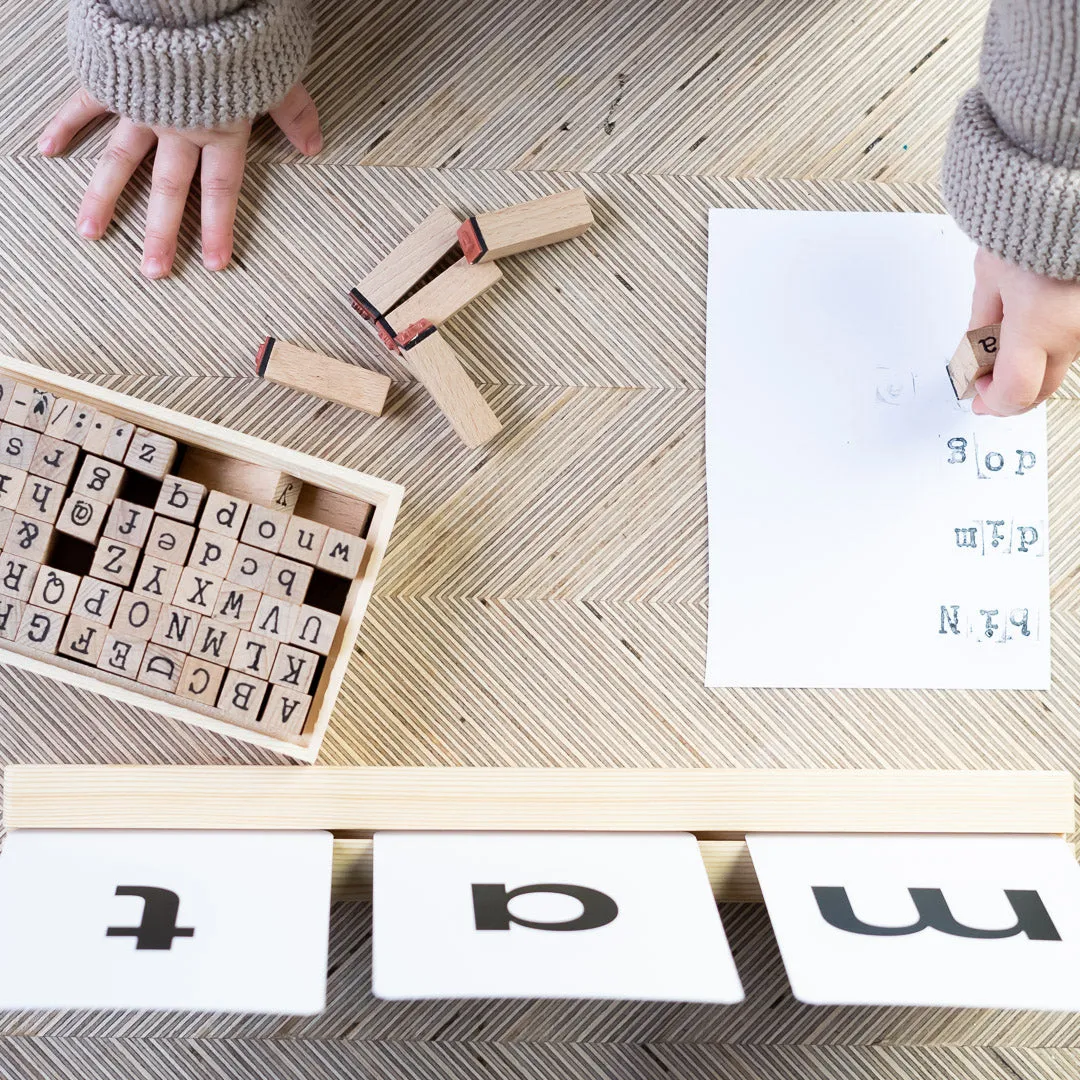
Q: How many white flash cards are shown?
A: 3